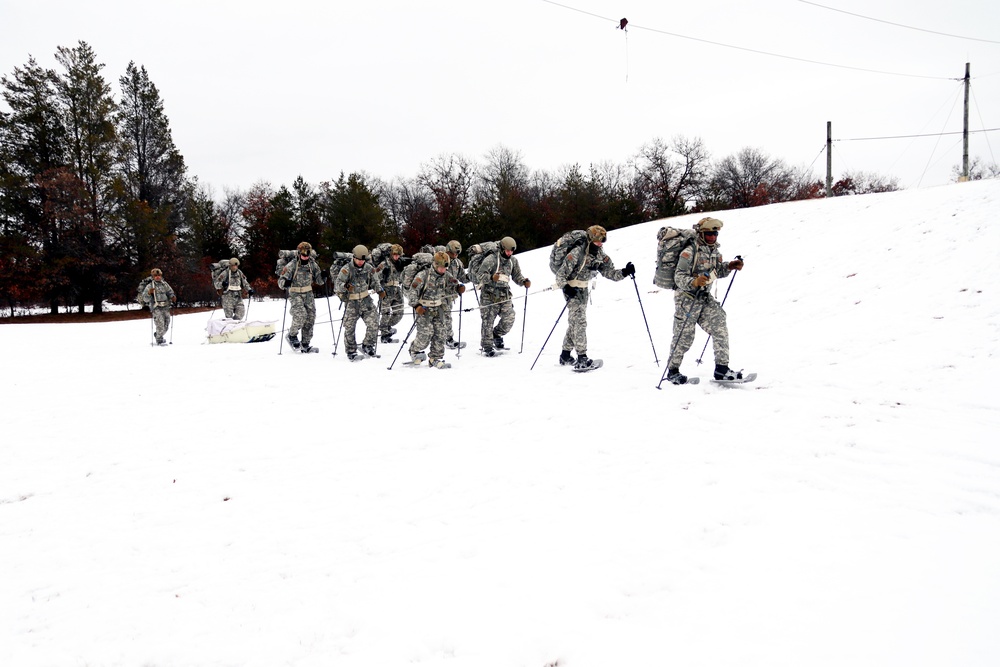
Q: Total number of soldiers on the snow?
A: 10